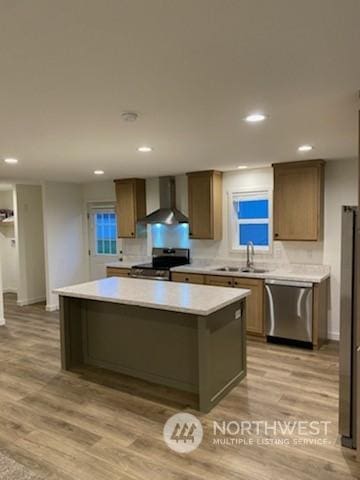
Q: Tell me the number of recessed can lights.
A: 6